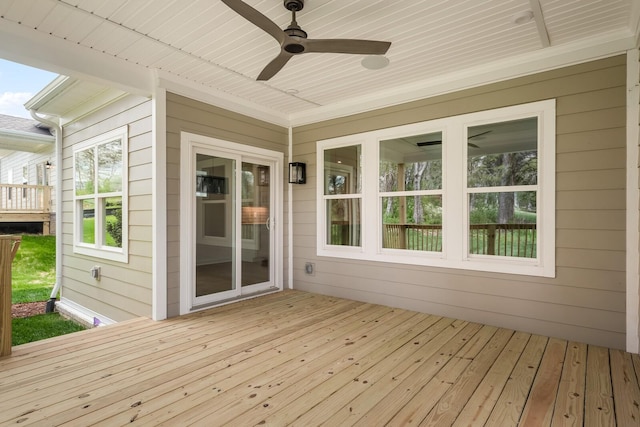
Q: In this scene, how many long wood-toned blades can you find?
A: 3